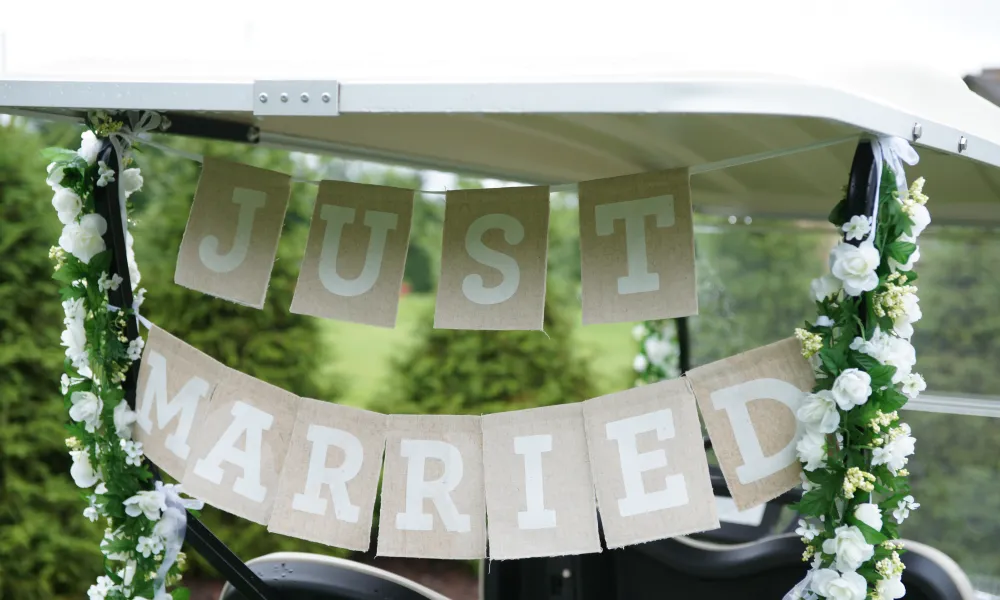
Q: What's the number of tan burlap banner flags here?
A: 11